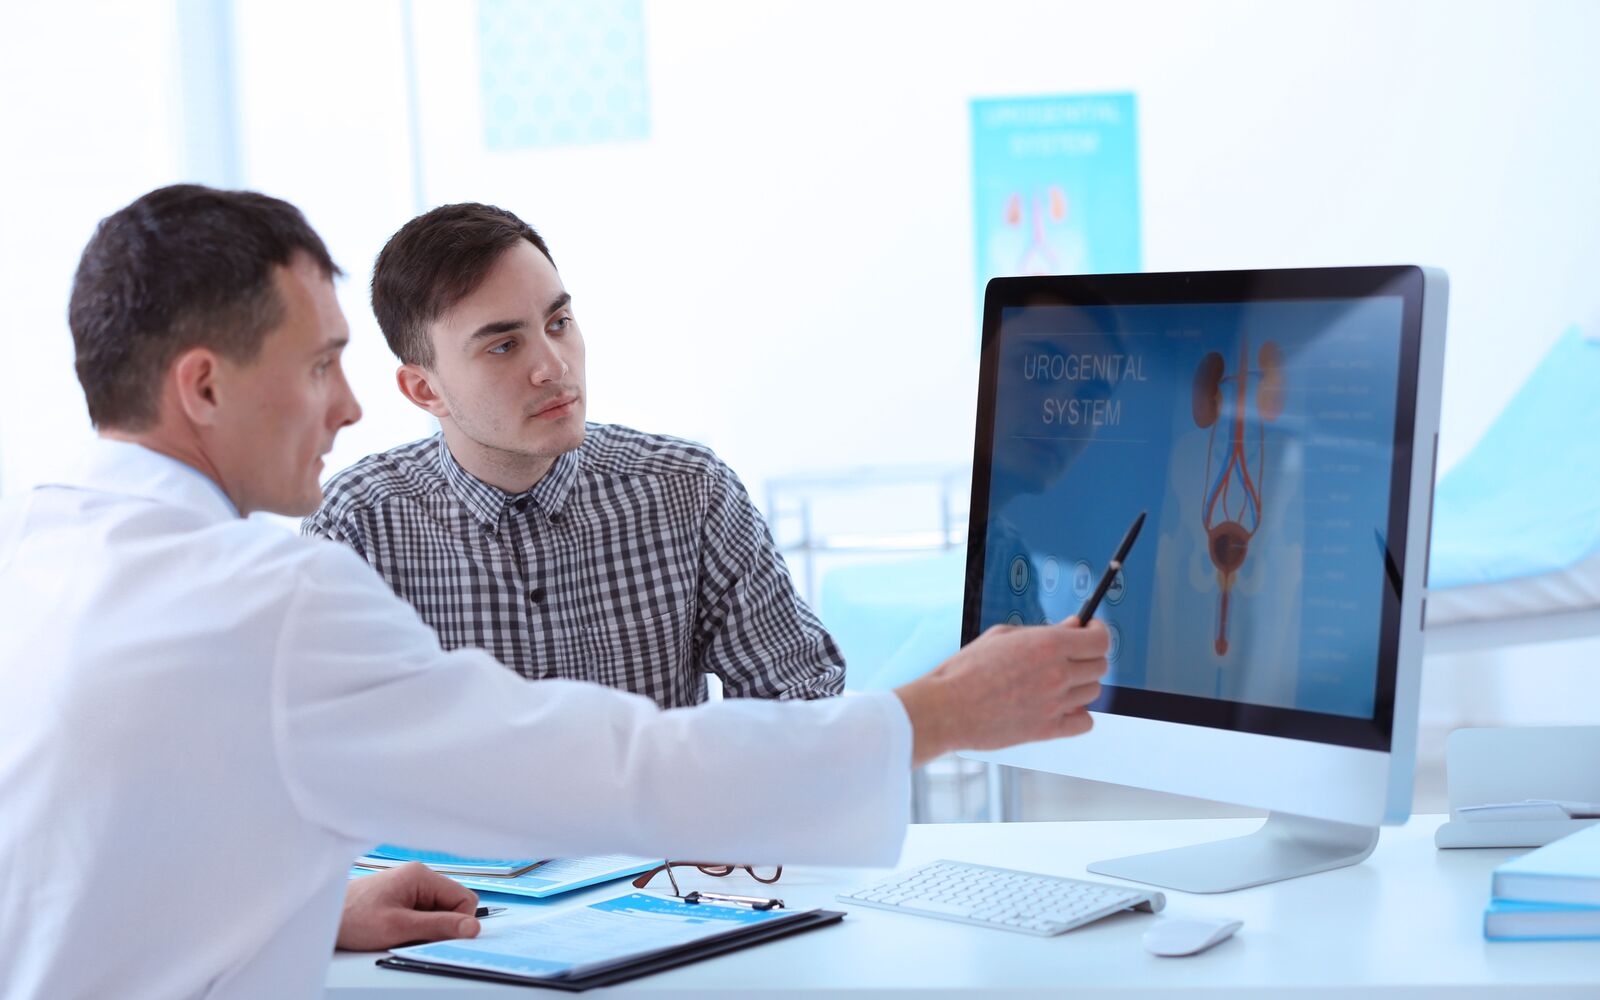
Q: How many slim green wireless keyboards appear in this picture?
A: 0